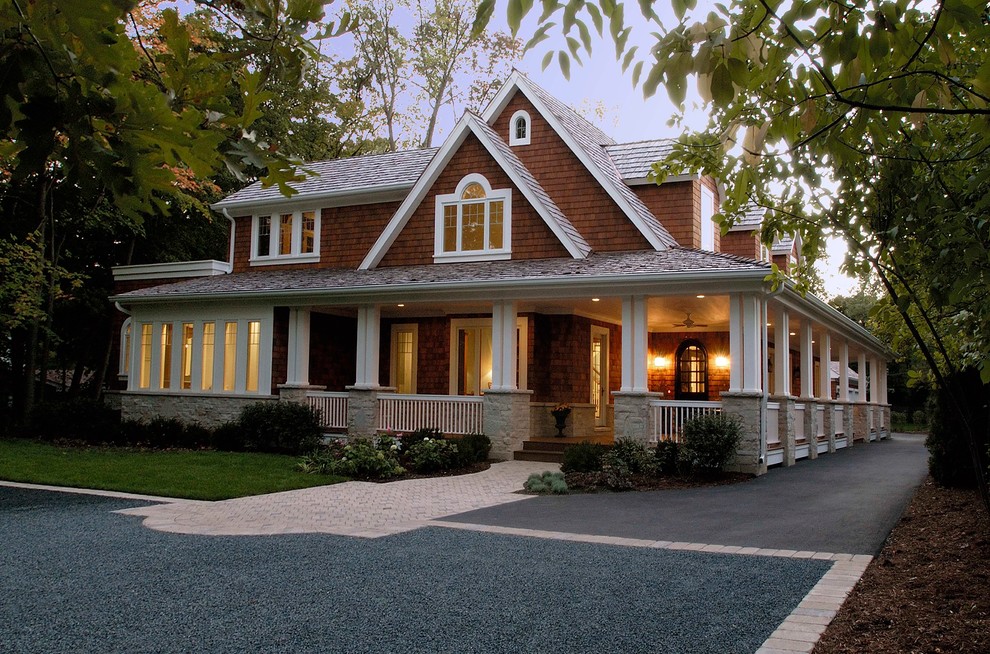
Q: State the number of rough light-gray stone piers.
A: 12